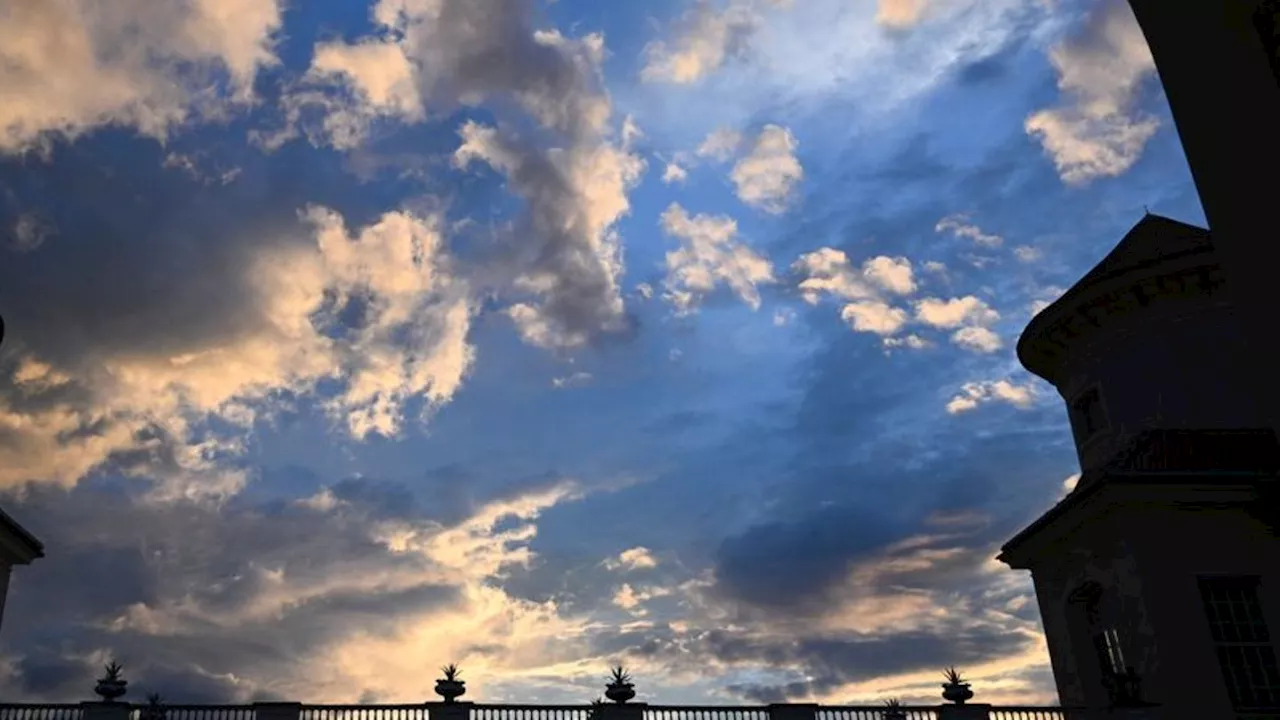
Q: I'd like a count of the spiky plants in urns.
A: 4